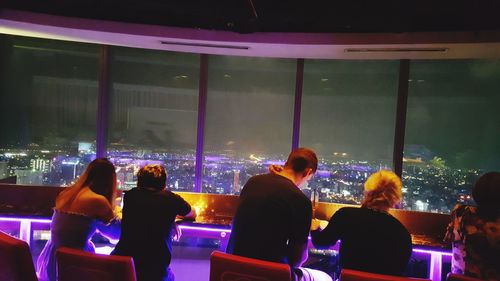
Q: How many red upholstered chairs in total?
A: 5